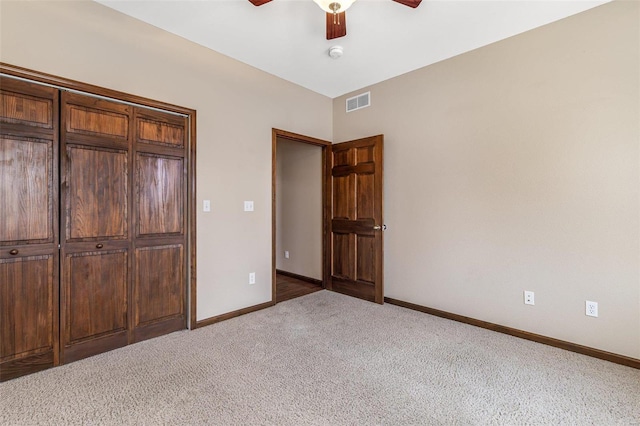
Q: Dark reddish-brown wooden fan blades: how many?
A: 3